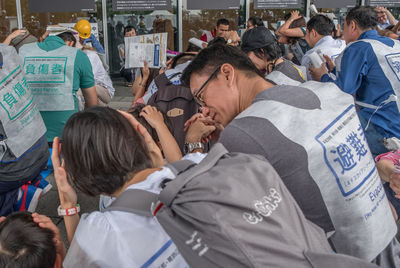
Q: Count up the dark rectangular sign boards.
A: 6